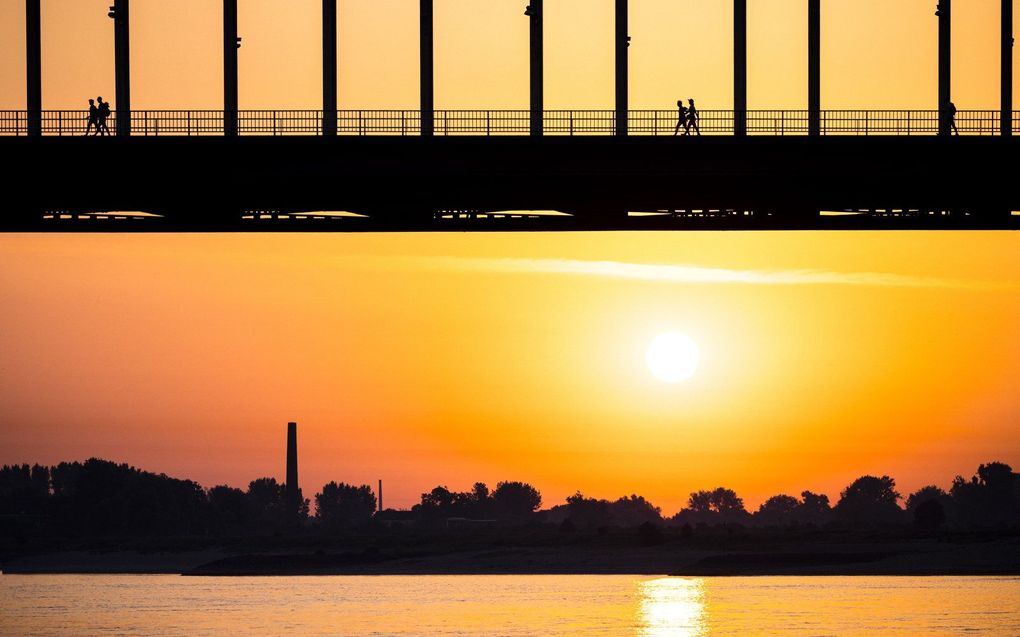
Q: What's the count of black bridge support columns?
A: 11